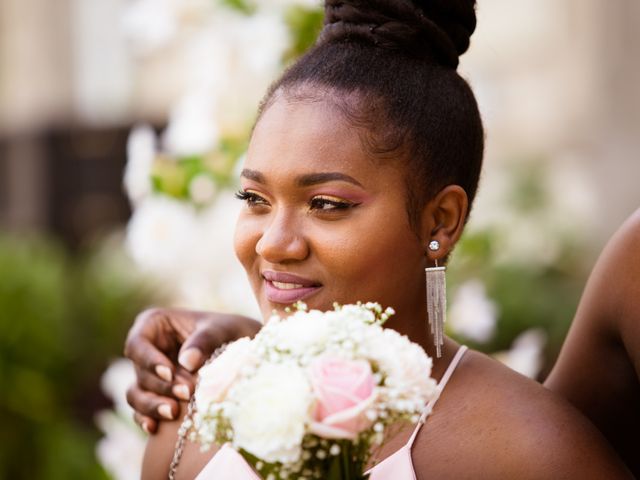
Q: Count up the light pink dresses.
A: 1